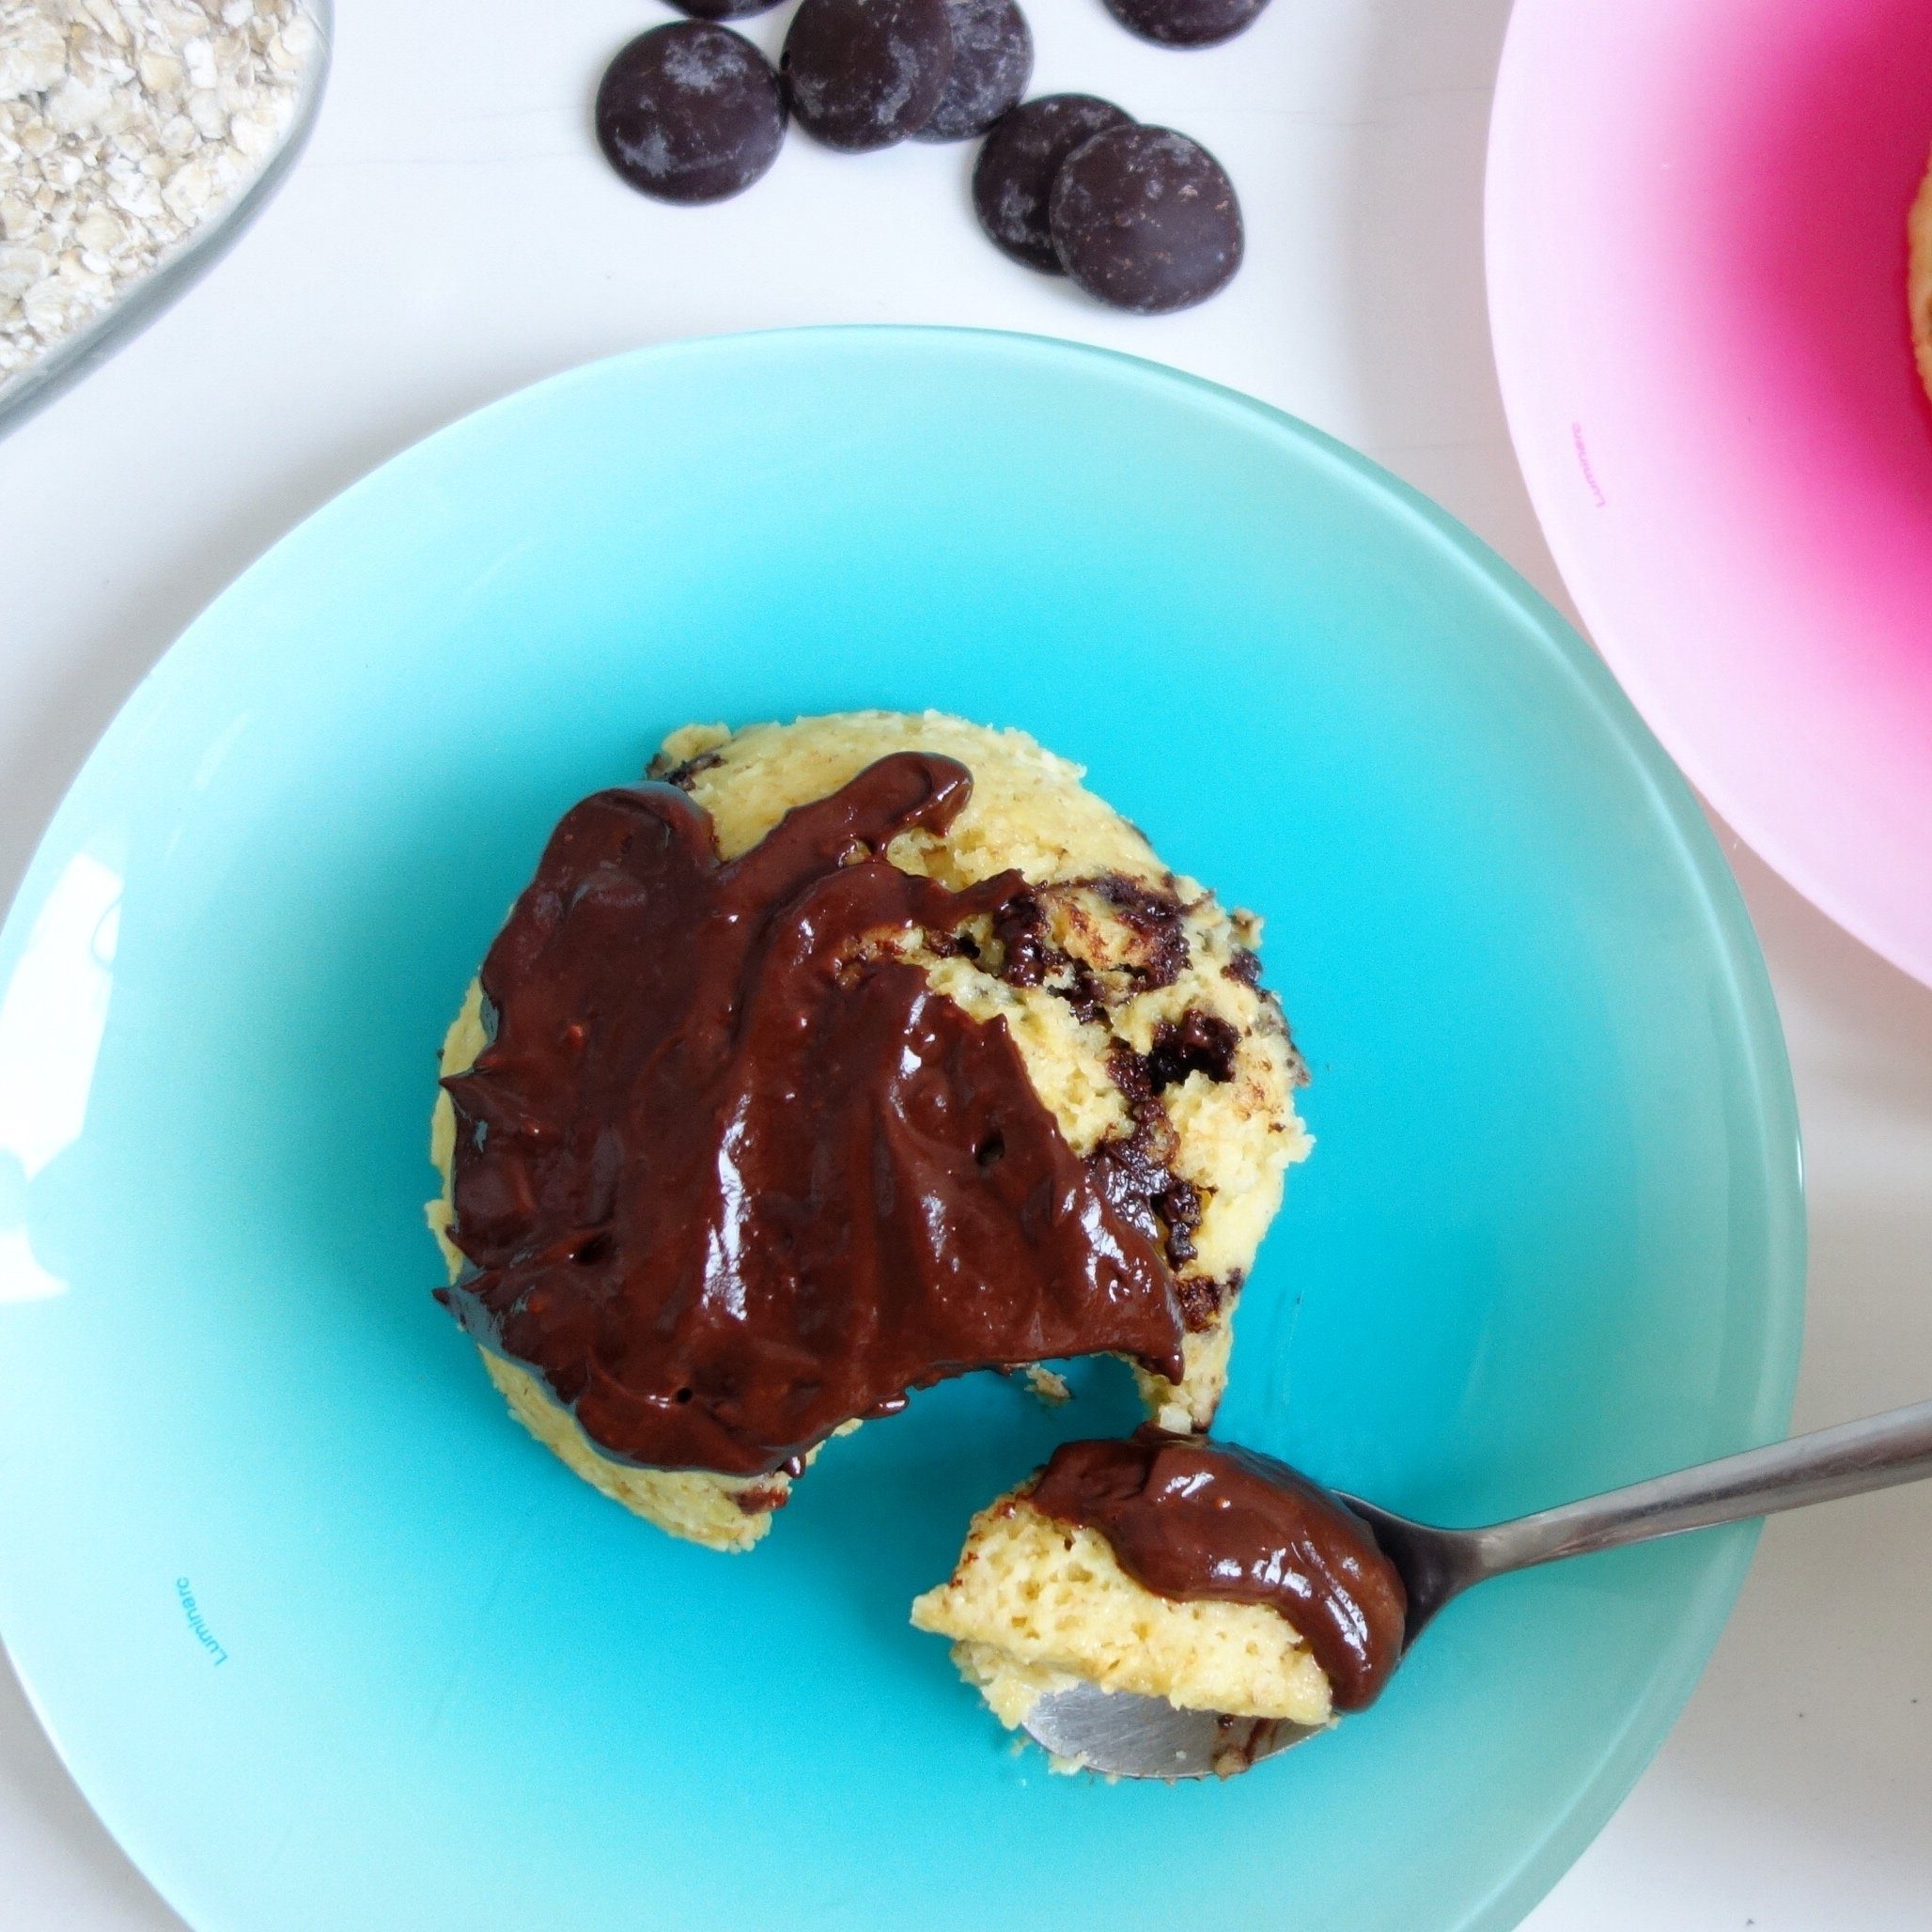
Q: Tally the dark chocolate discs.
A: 7